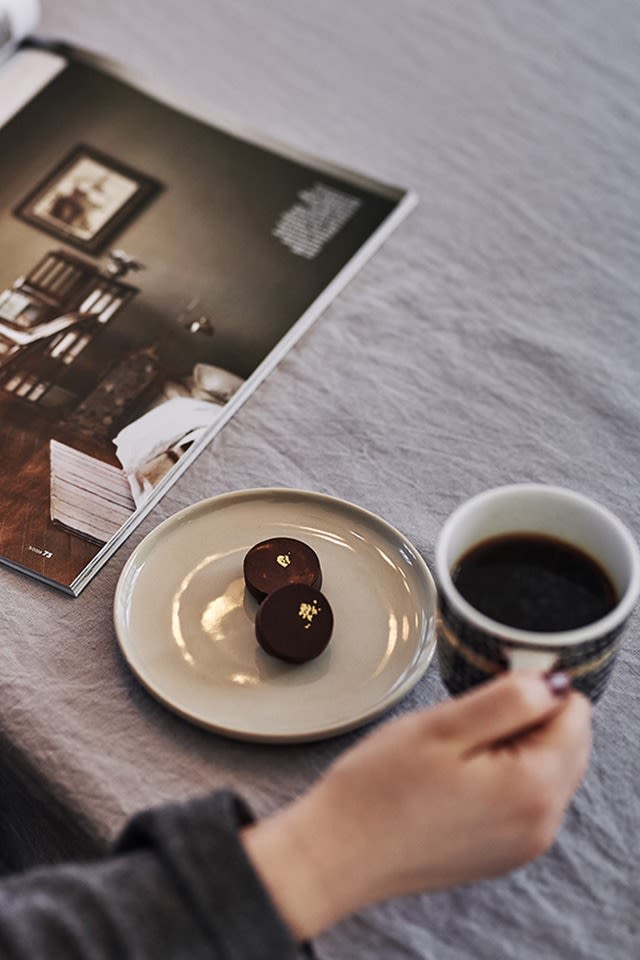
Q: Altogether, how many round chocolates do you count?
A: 2